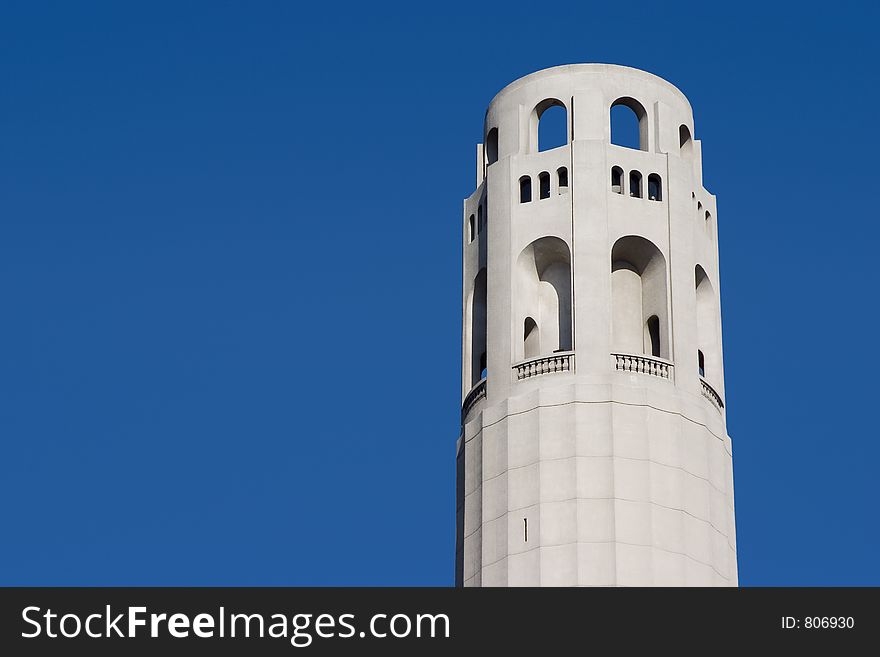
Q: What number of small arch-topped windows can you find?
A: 12